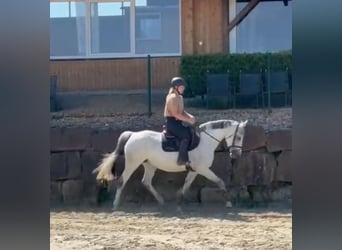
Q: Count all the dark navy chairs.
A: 3